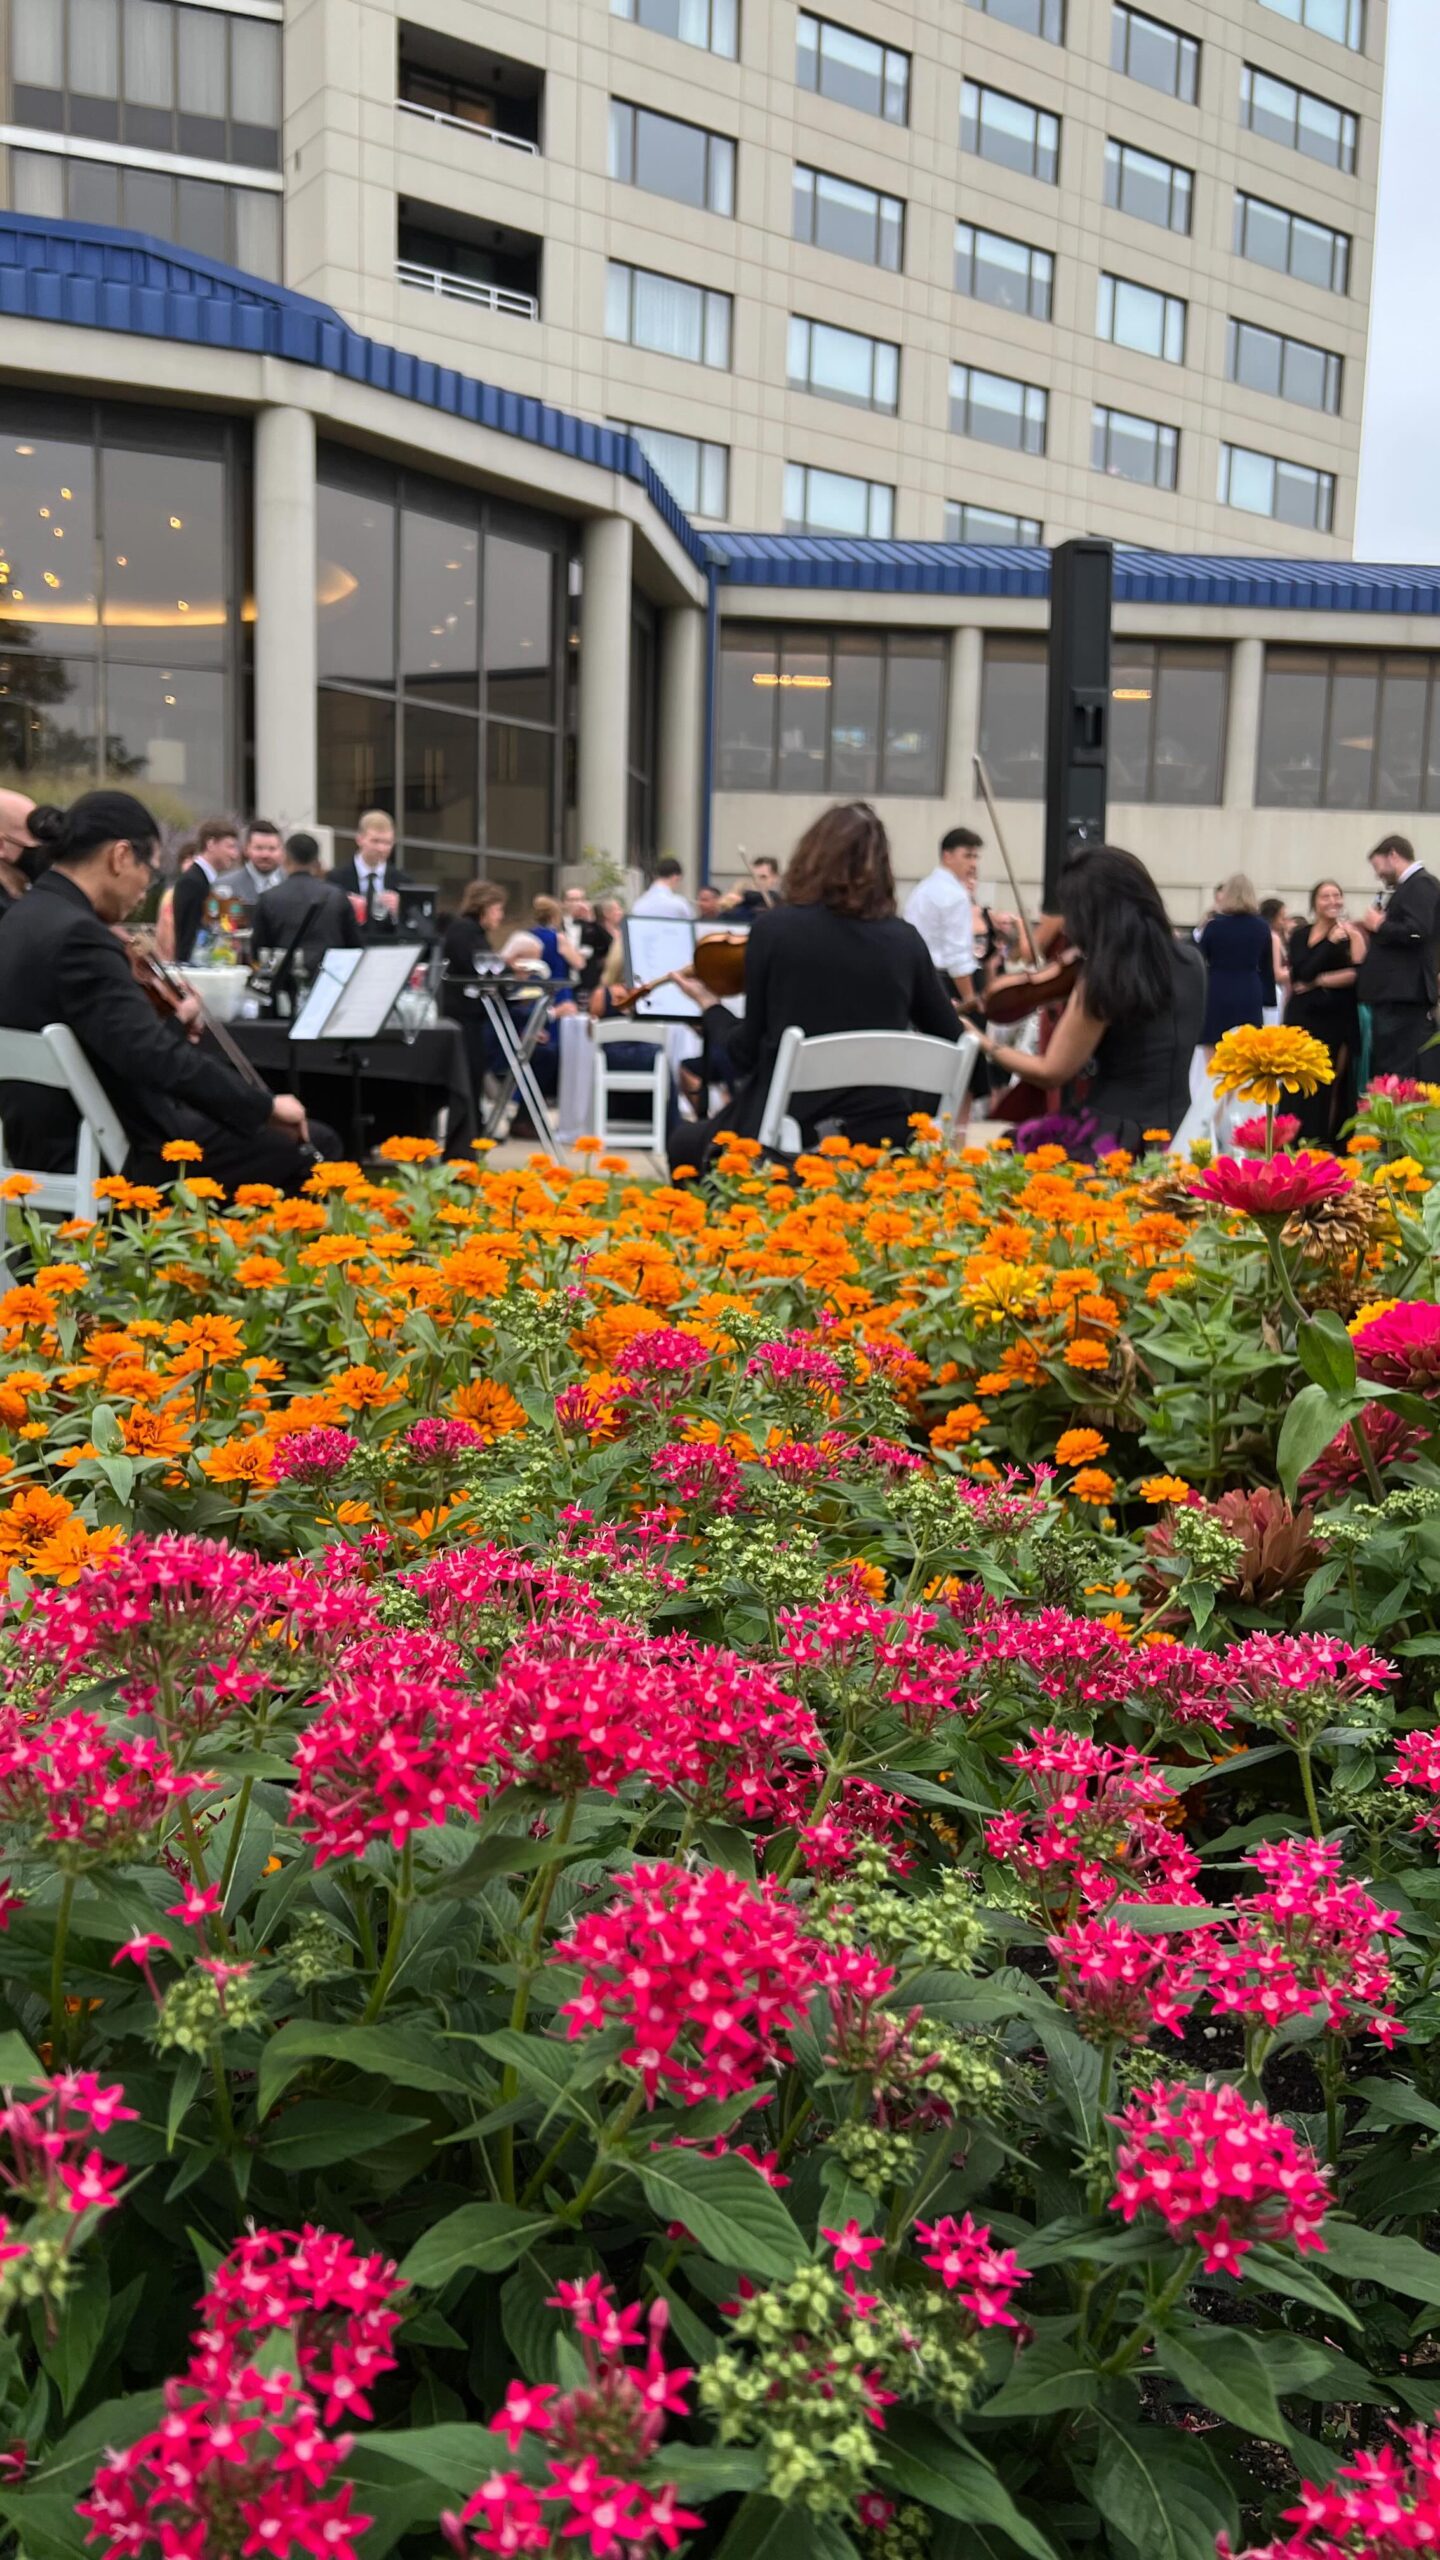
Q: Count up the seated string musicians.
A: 3